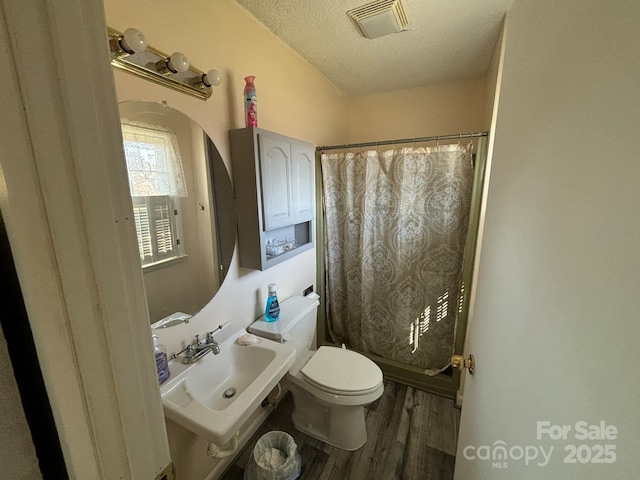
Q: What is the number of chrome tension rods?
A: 1